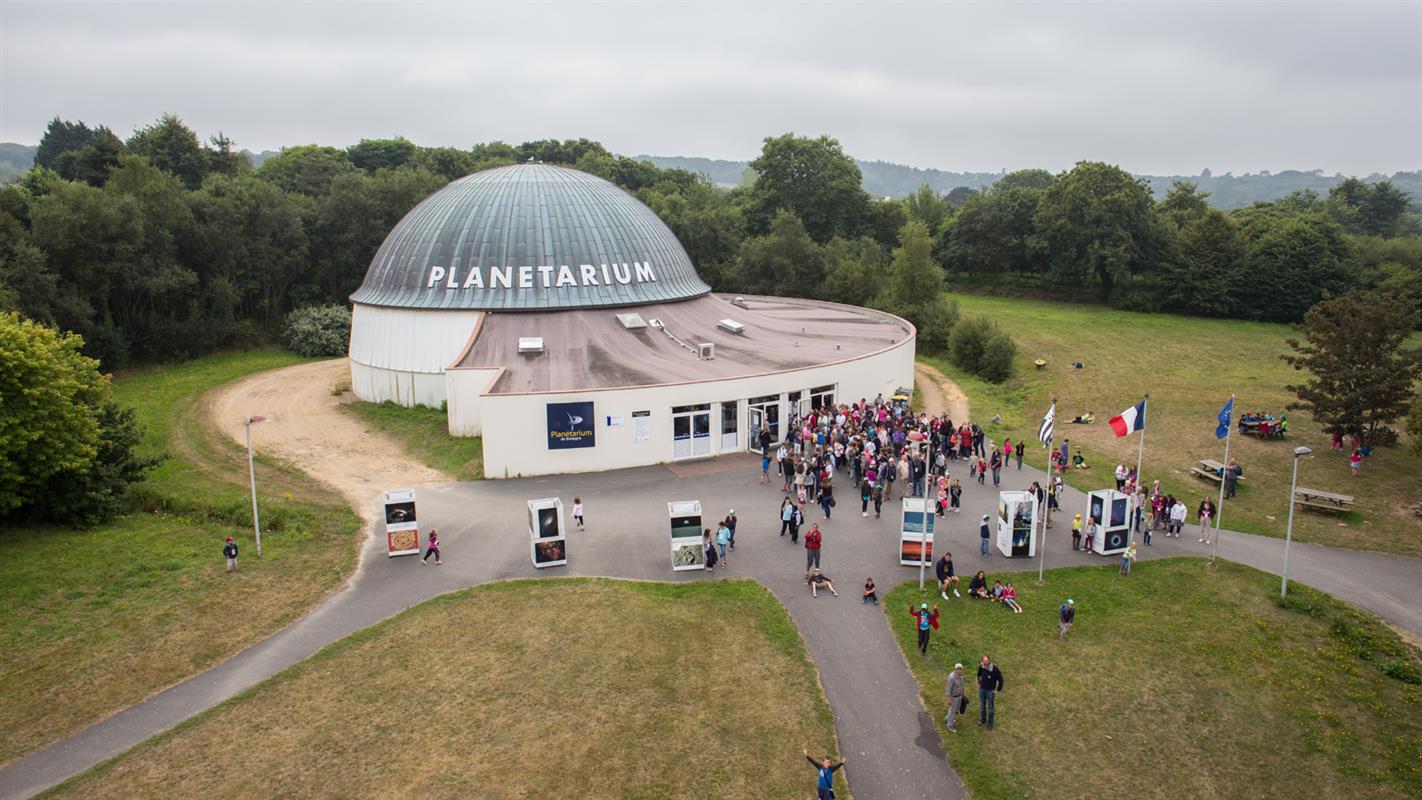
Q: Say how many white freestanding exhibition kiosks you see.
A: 6